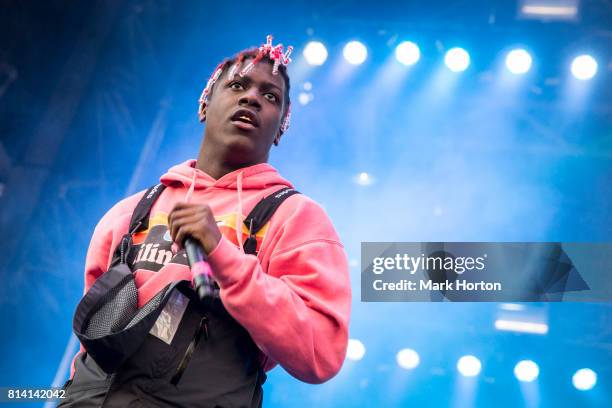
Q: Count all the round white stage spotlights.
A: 11